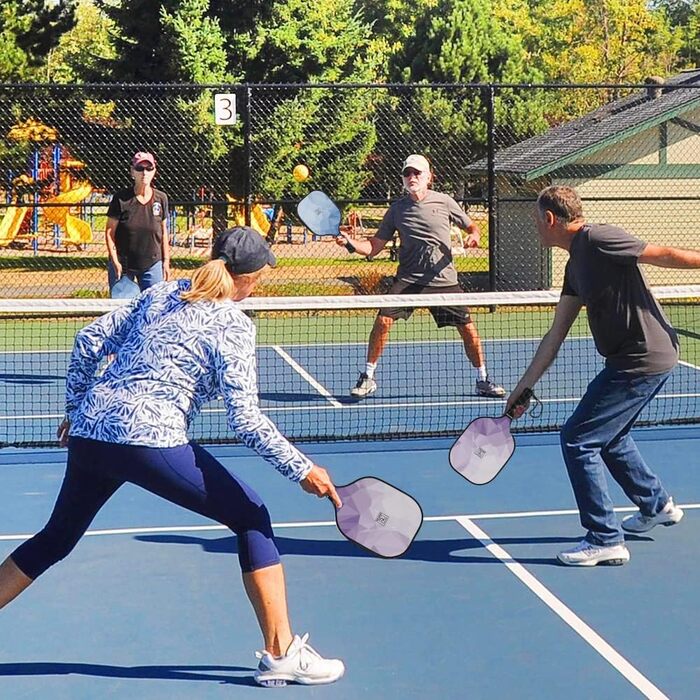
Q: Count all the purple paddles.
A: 2